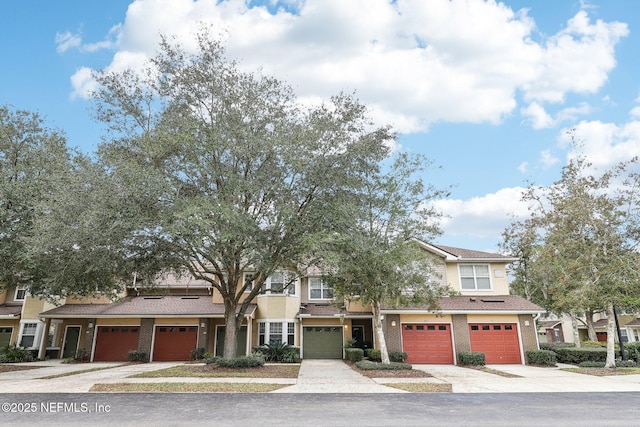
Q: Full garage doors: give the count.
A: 5